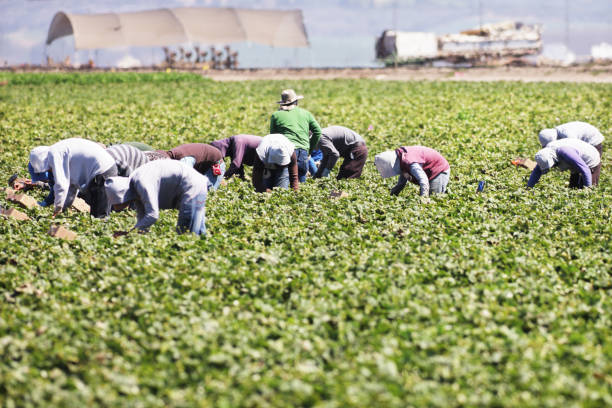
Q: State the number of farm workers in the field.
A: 12